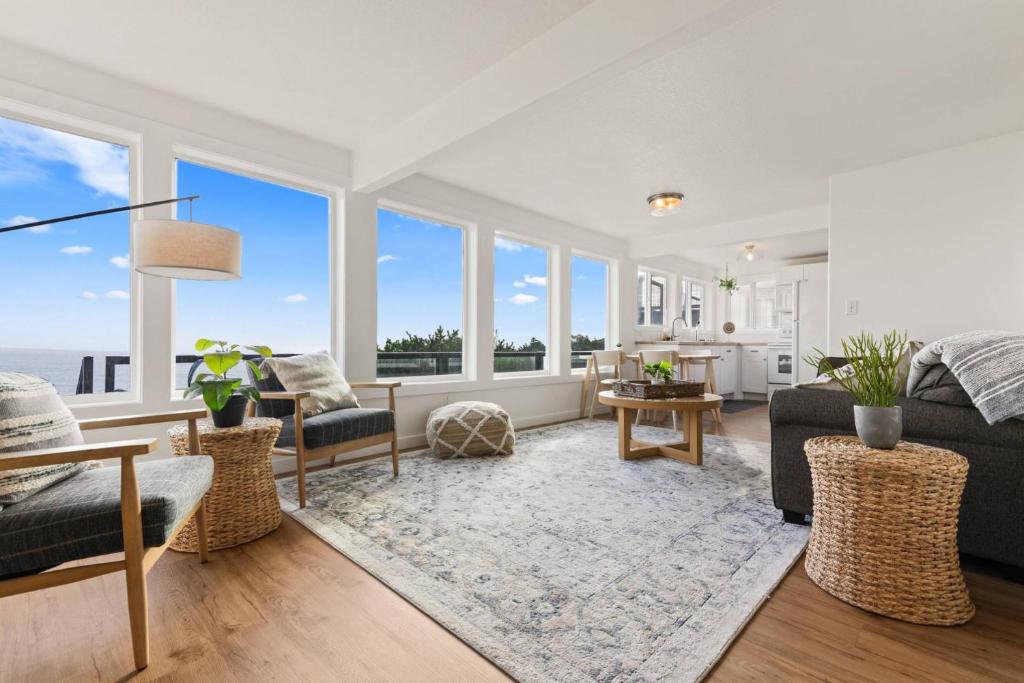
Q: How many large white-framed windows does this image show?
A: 5